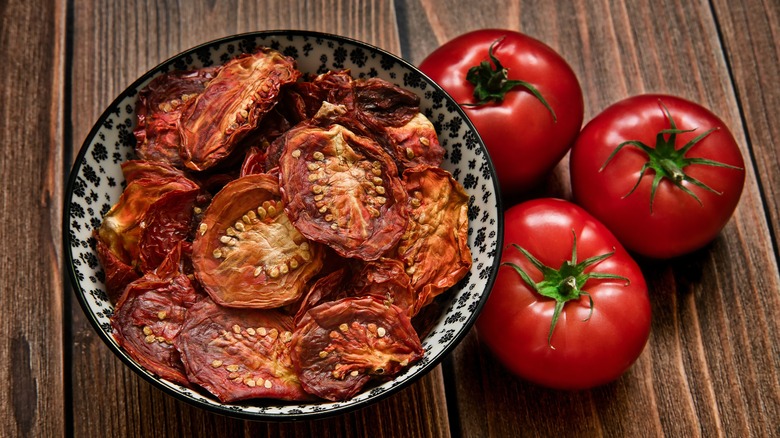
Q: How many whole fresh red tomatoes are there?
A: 3